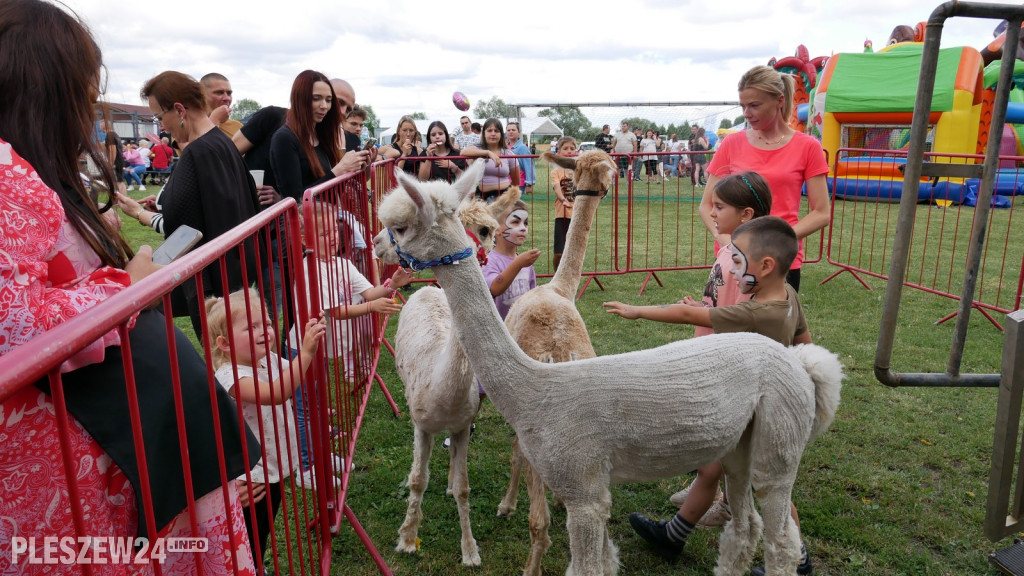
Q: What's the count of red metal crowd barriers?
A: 6